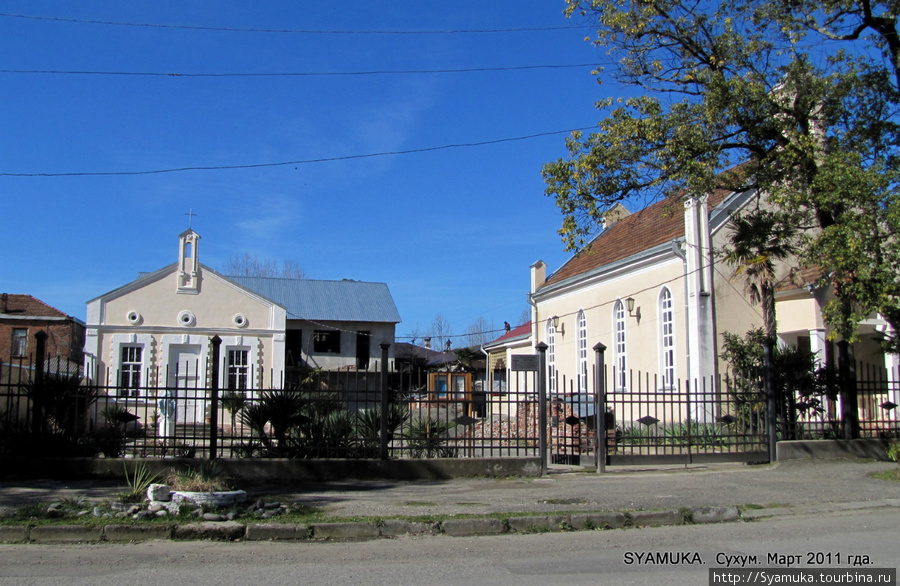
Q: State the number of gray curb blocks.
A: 12